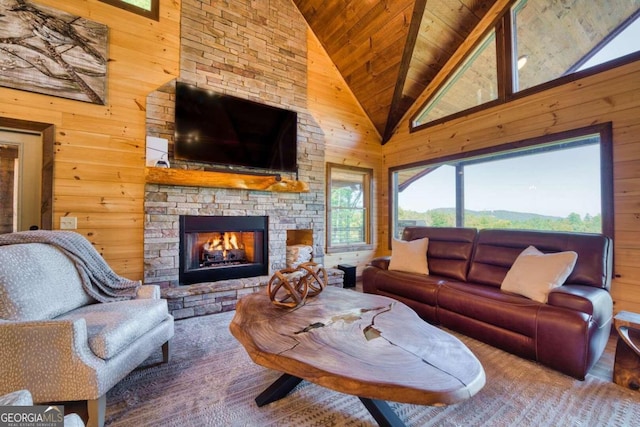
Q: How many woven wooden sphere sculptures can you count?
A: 2